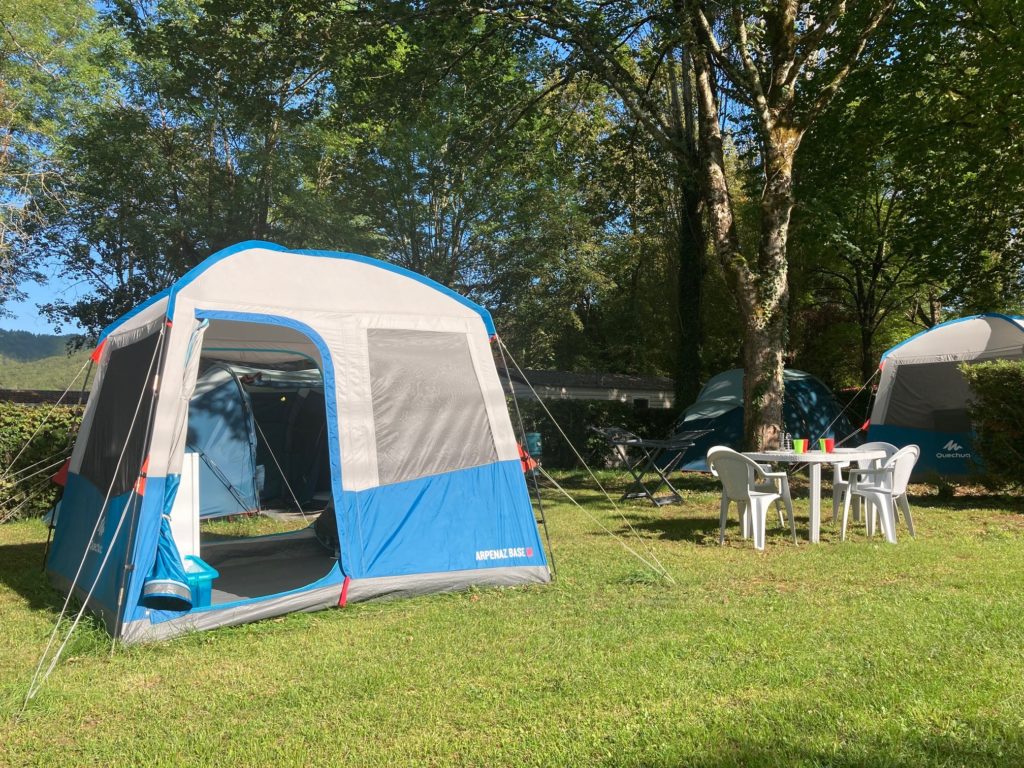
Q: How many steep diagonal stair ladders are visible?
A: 0